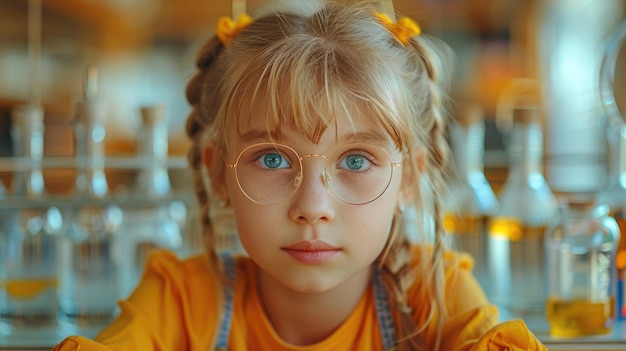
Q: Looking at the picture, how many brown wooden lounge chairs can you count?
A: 0